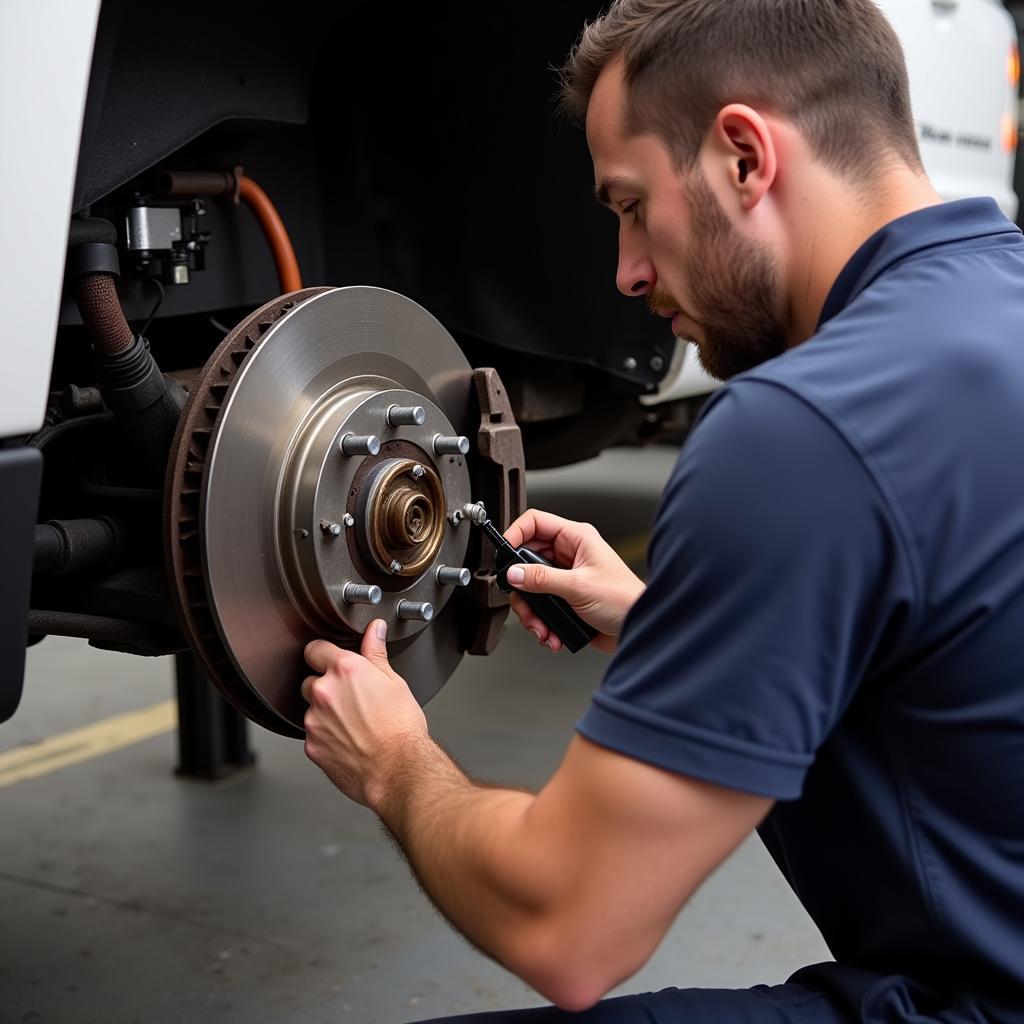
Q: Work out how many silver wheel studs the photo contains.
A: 6